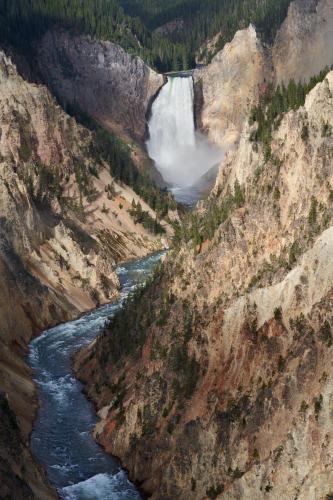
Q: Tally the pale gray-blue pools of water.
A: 1